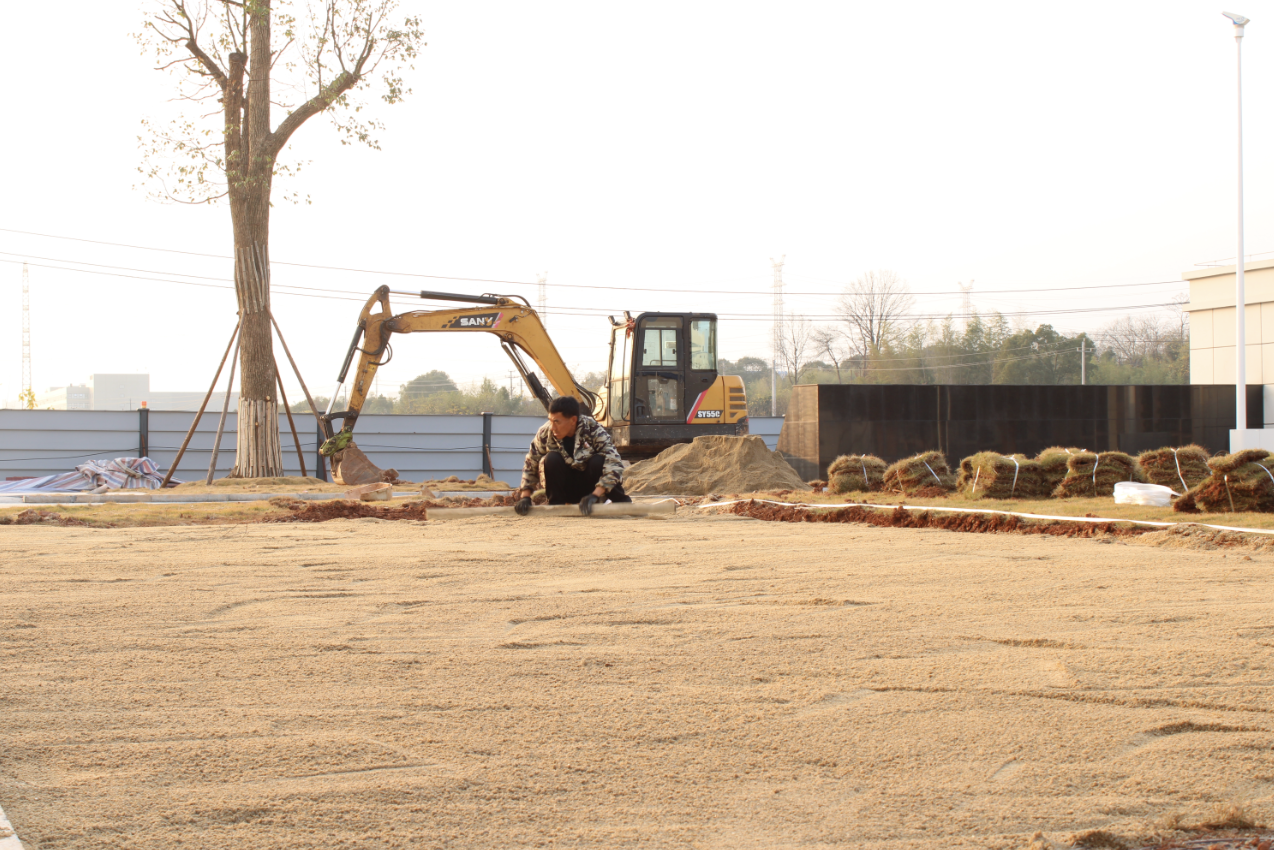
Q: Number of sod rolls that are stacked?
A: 7